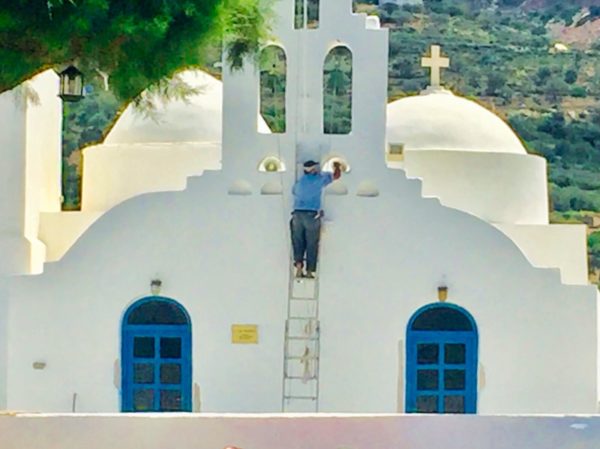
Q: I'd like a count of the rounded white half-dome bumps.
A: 4